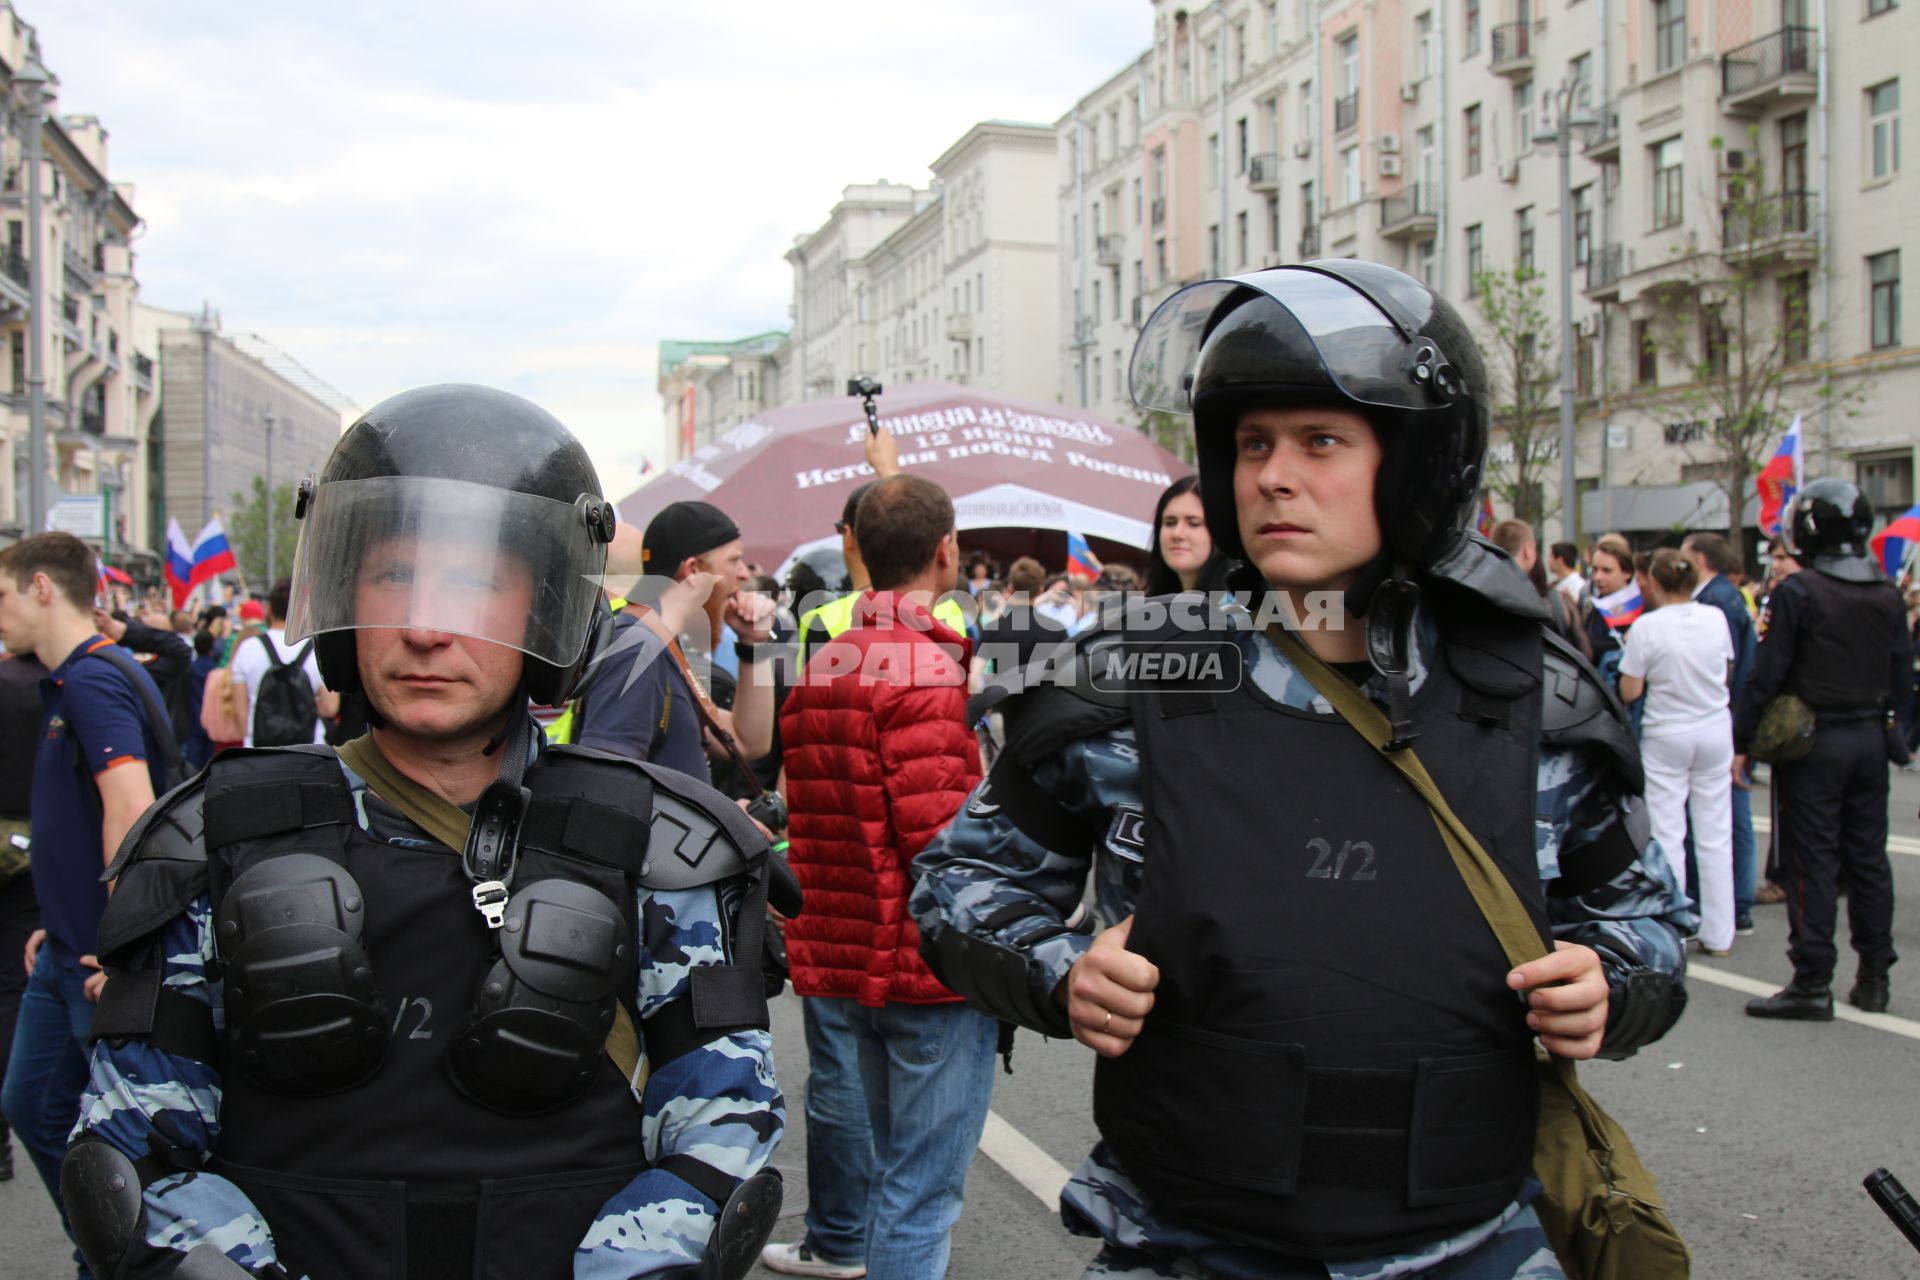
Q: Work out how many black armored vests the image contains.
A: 3